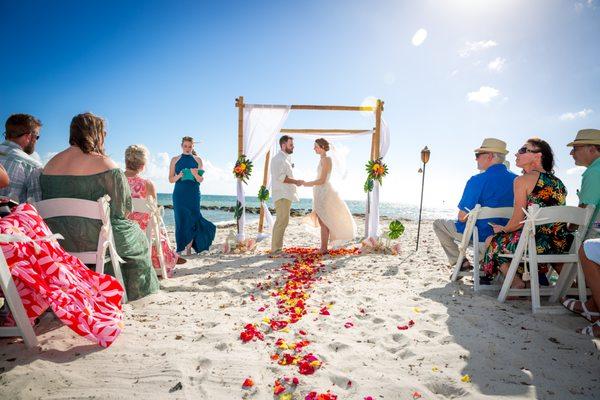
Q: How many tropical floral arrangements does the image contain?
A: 2